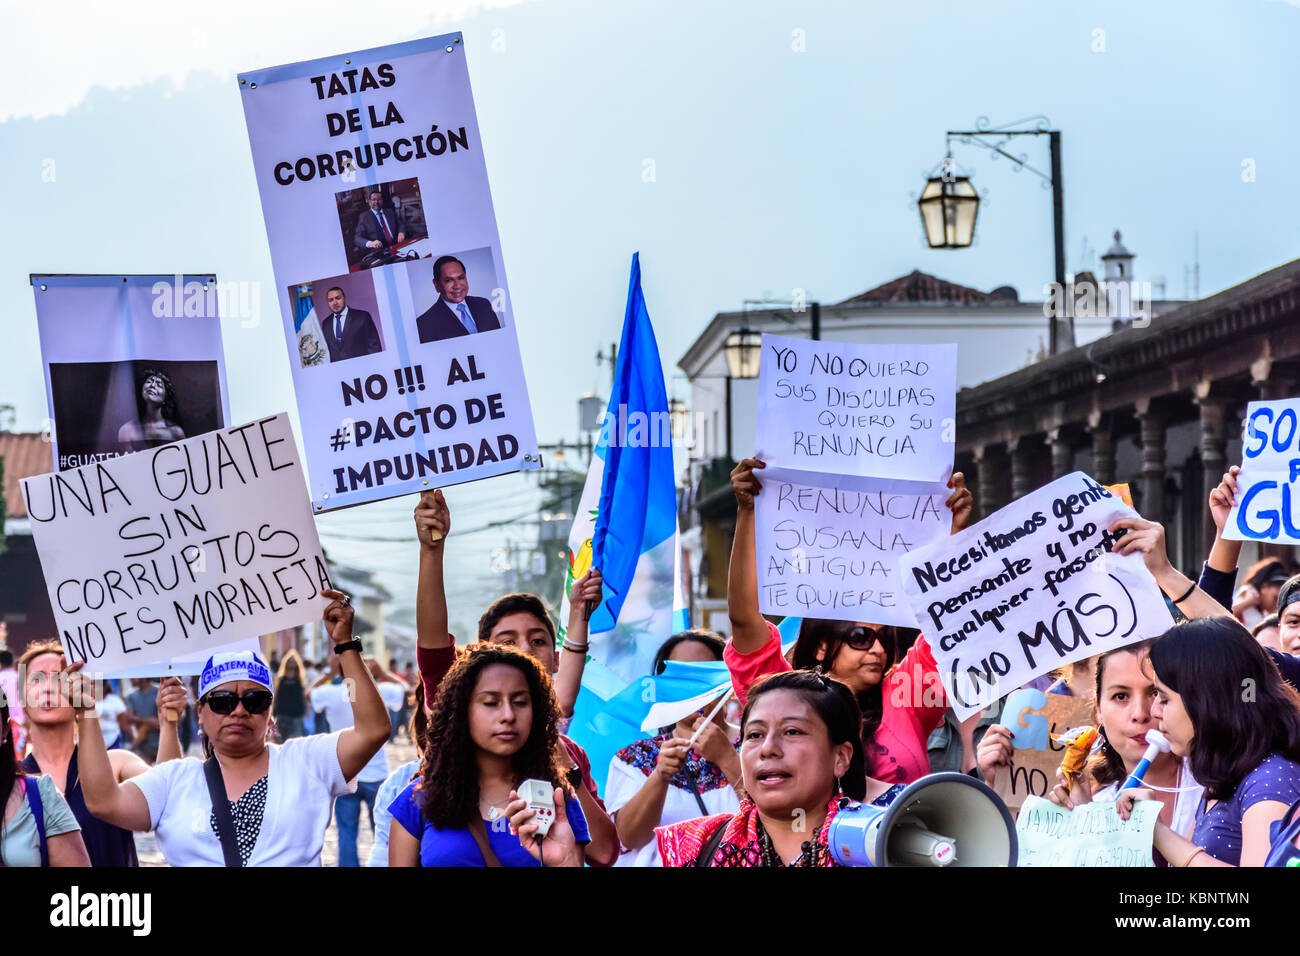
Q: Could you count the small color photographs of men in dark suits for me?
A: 3